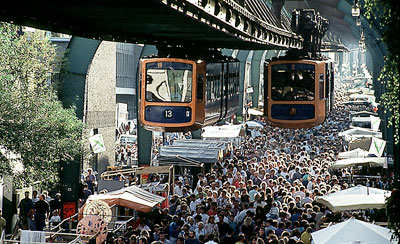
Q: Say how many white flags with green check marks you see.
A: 3